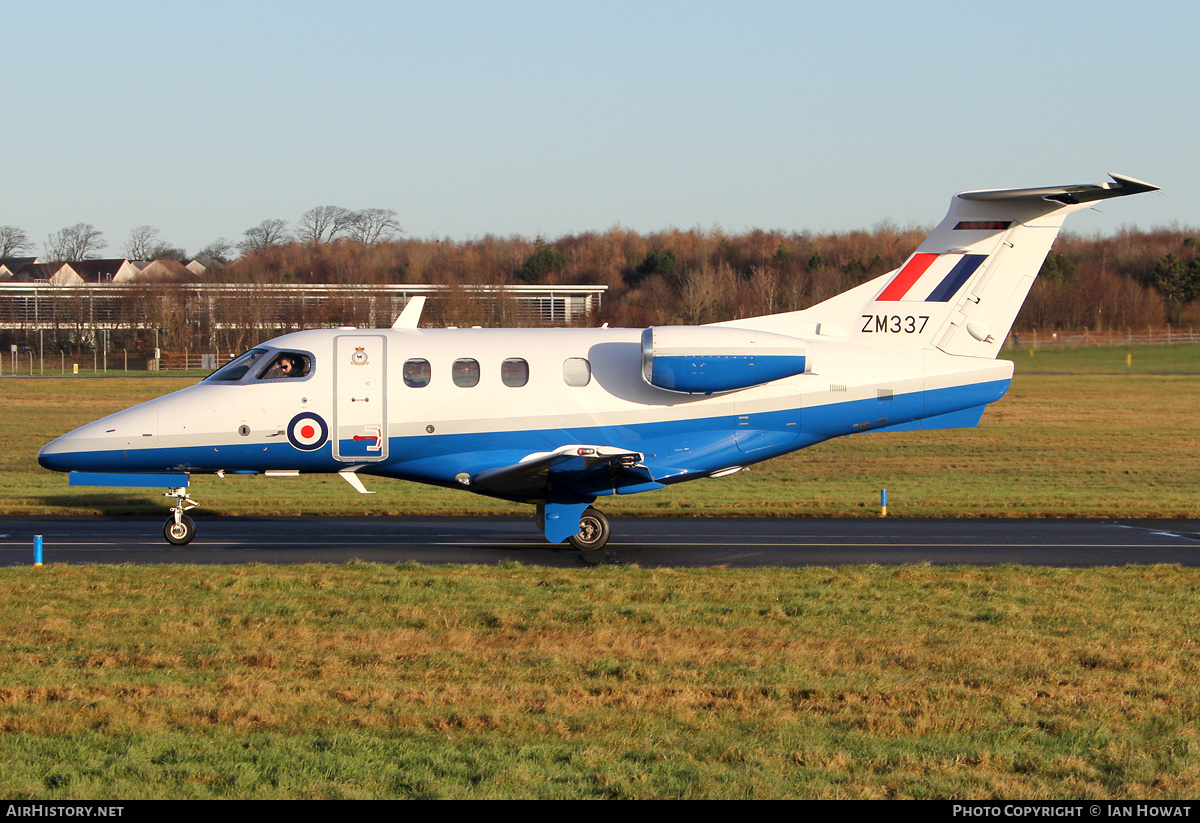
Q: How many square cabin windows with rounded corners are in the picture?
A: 4